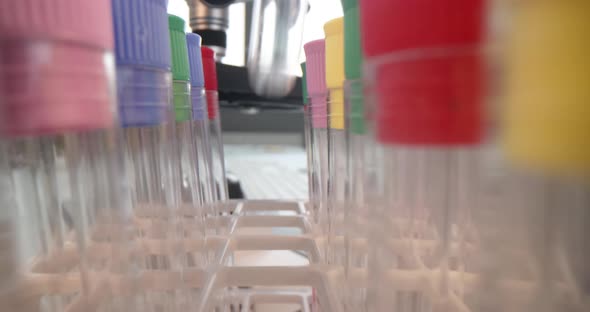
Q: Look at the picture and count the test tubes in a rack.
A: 11